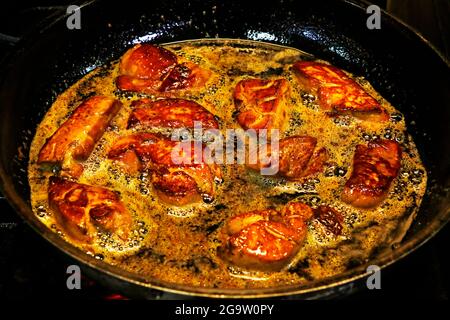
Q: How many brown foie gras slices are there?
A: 10